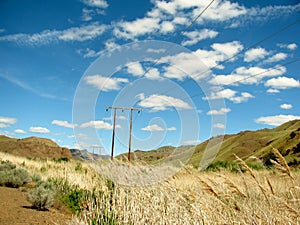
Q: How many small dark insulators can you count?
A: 3